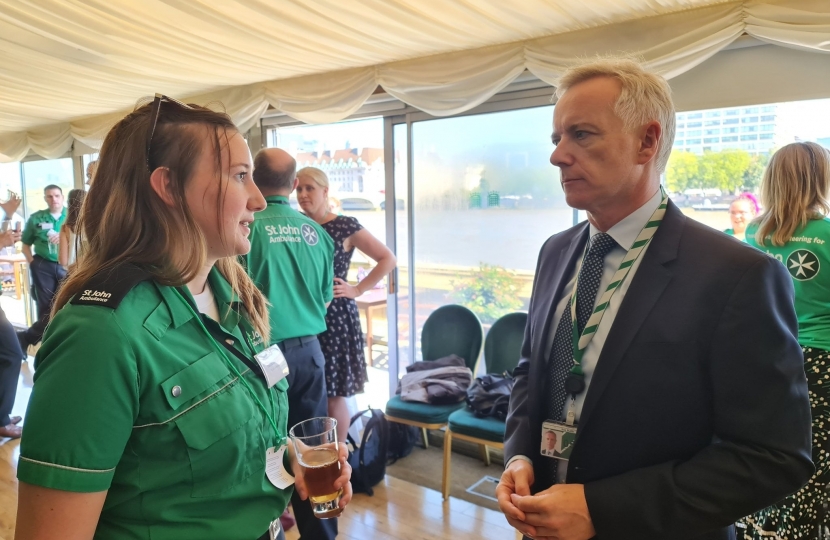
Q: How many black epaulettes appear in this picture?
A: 1